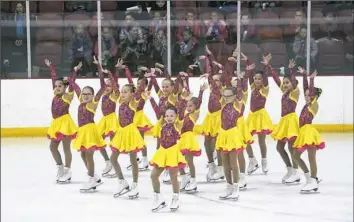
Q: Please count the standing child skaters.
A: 15